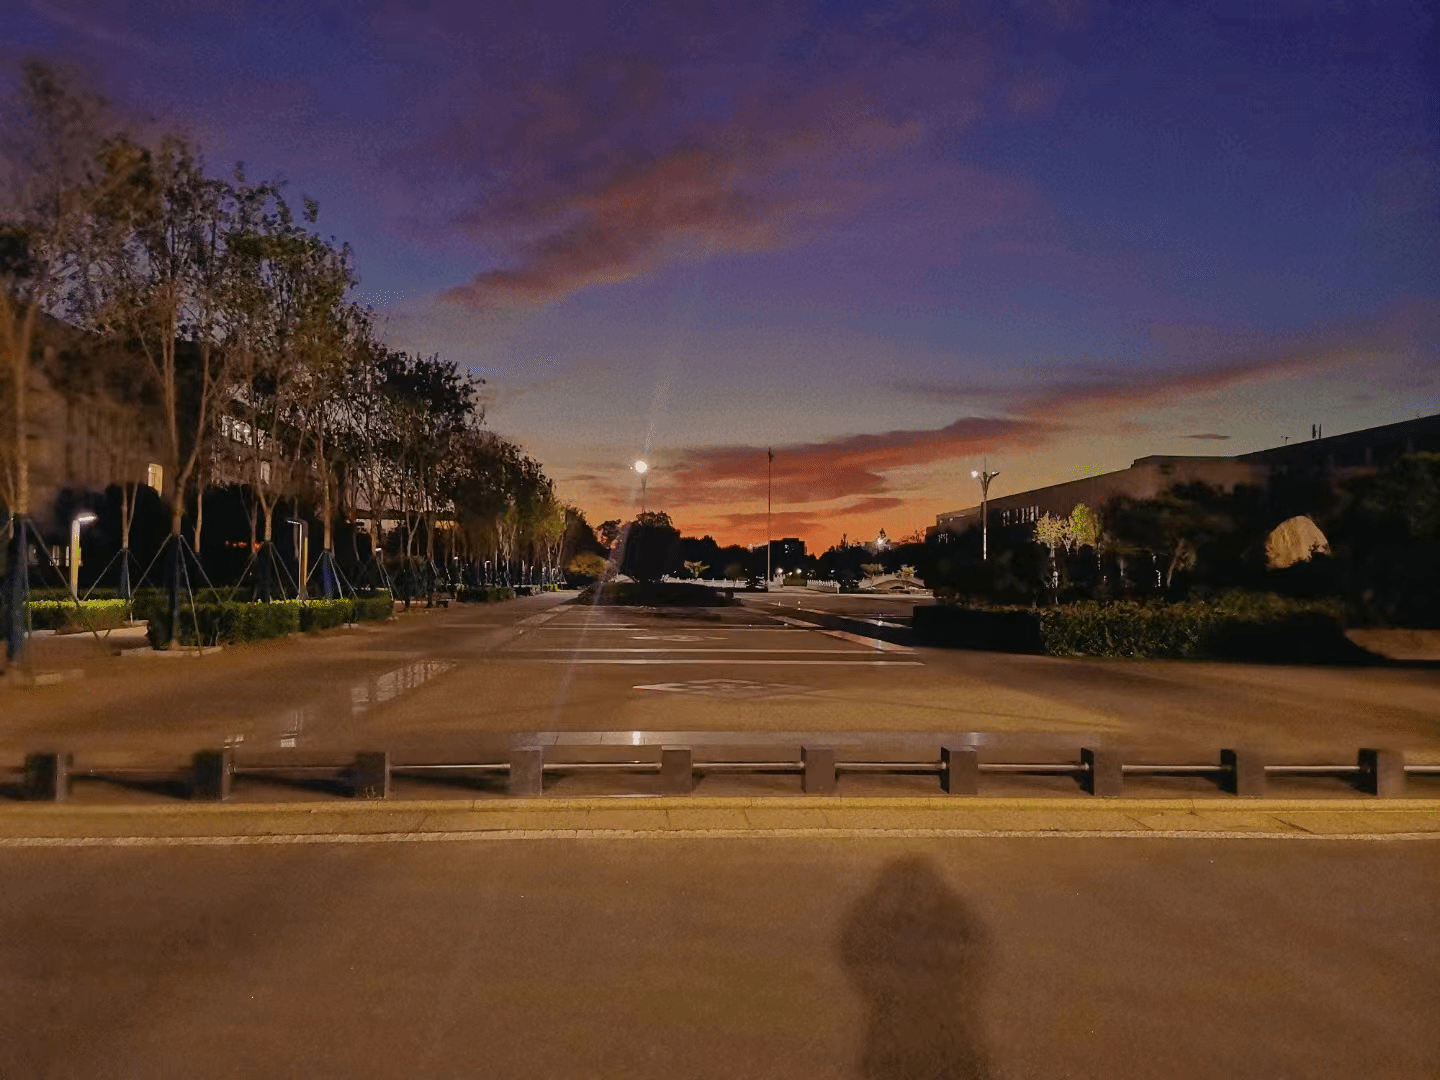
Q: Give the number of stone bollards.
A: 10